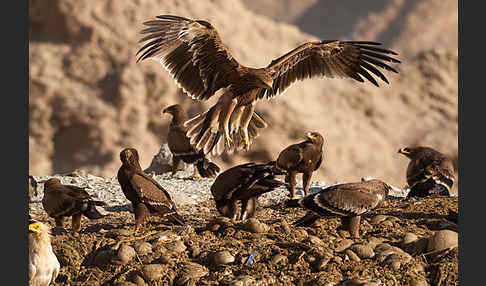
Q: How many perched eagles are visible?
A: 7